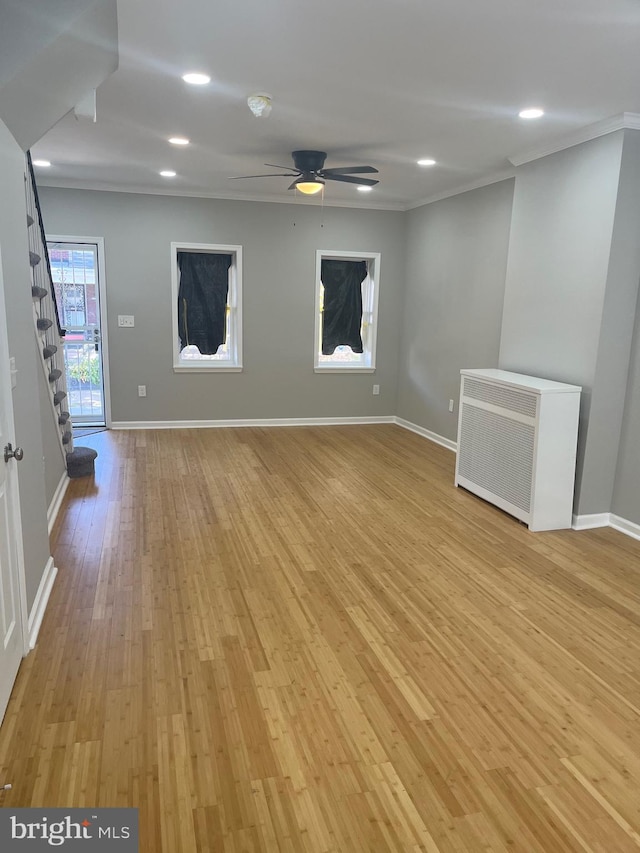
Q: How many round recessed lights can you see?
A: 7